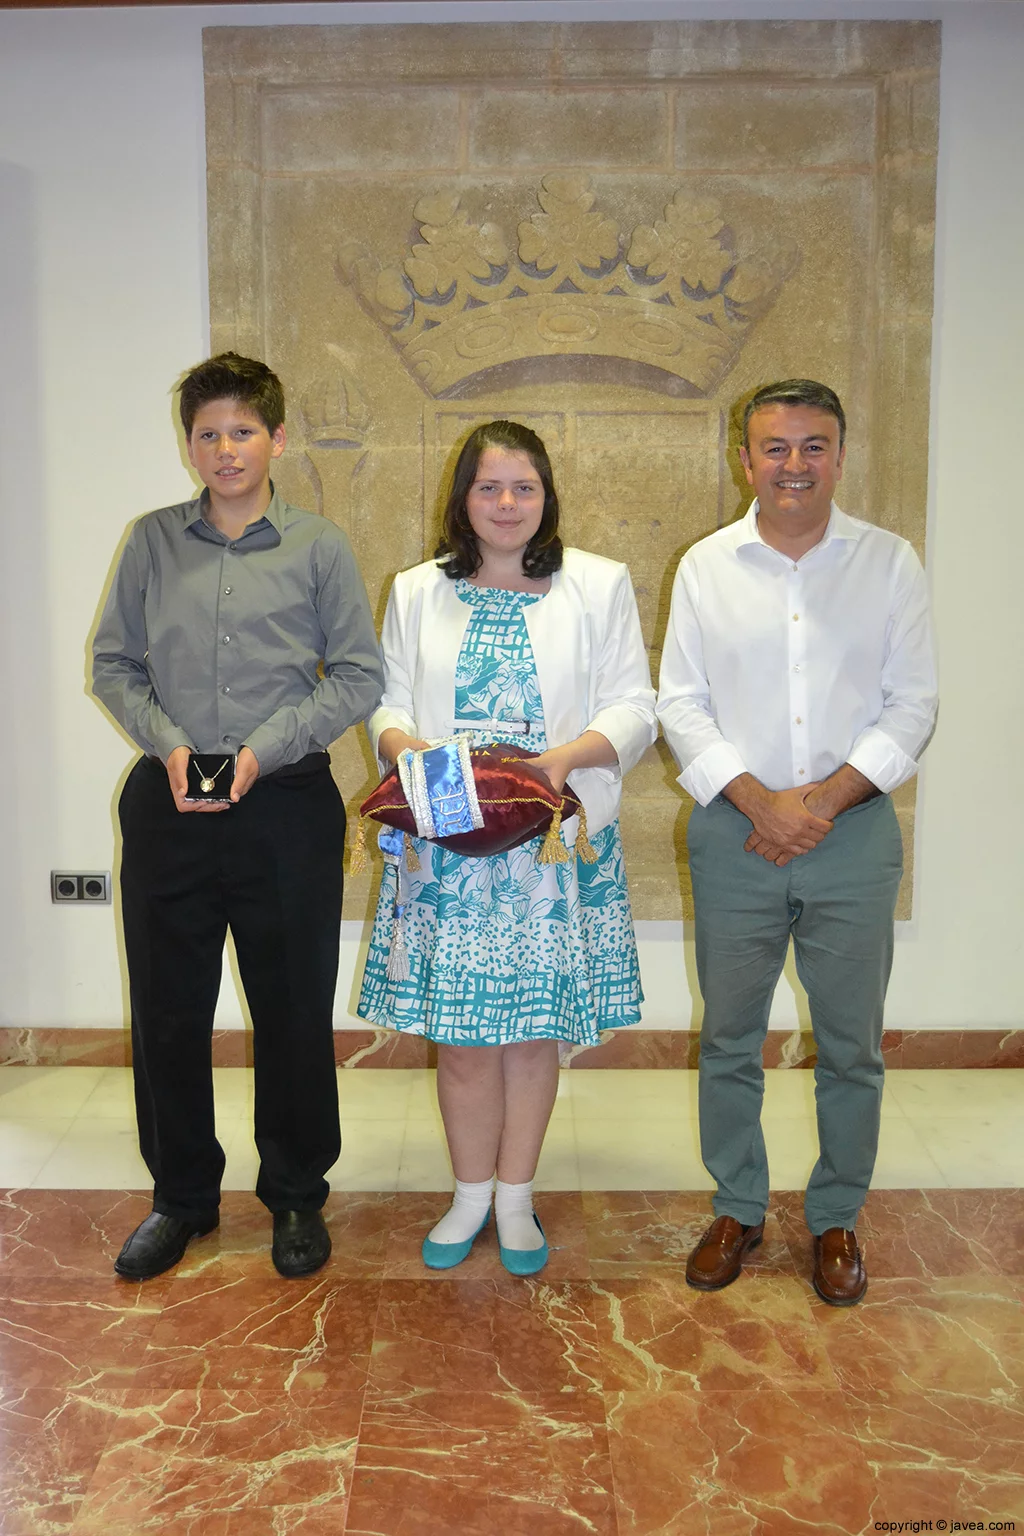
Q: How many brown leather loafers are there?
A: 2